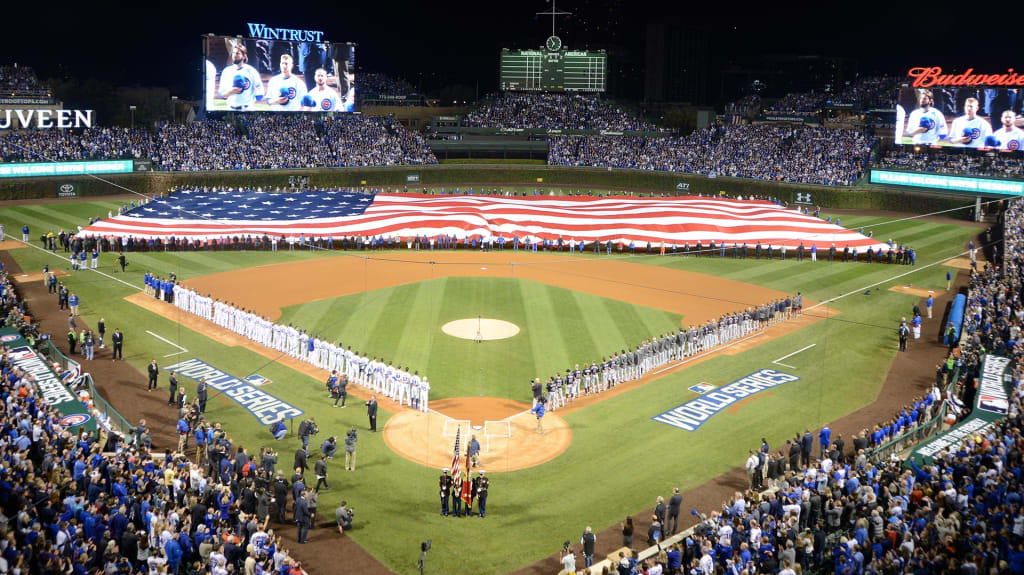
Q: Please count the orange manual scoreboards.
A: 0